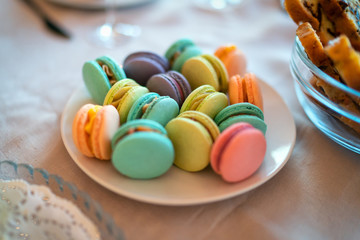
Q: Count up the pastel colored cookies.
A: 15